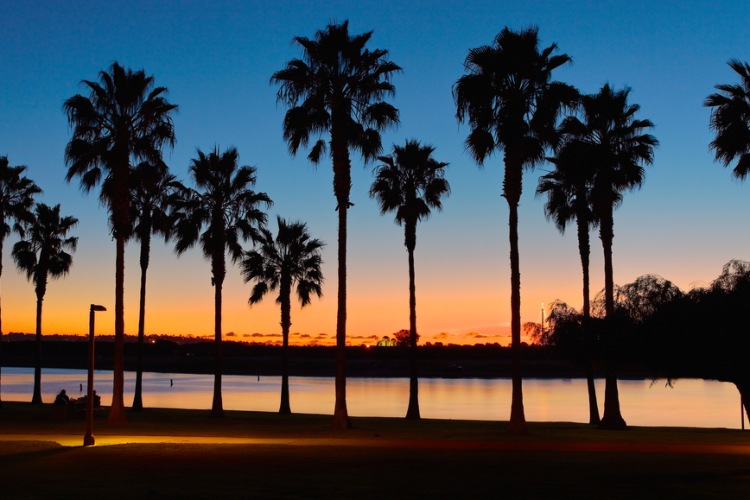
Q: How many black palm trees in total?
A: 12